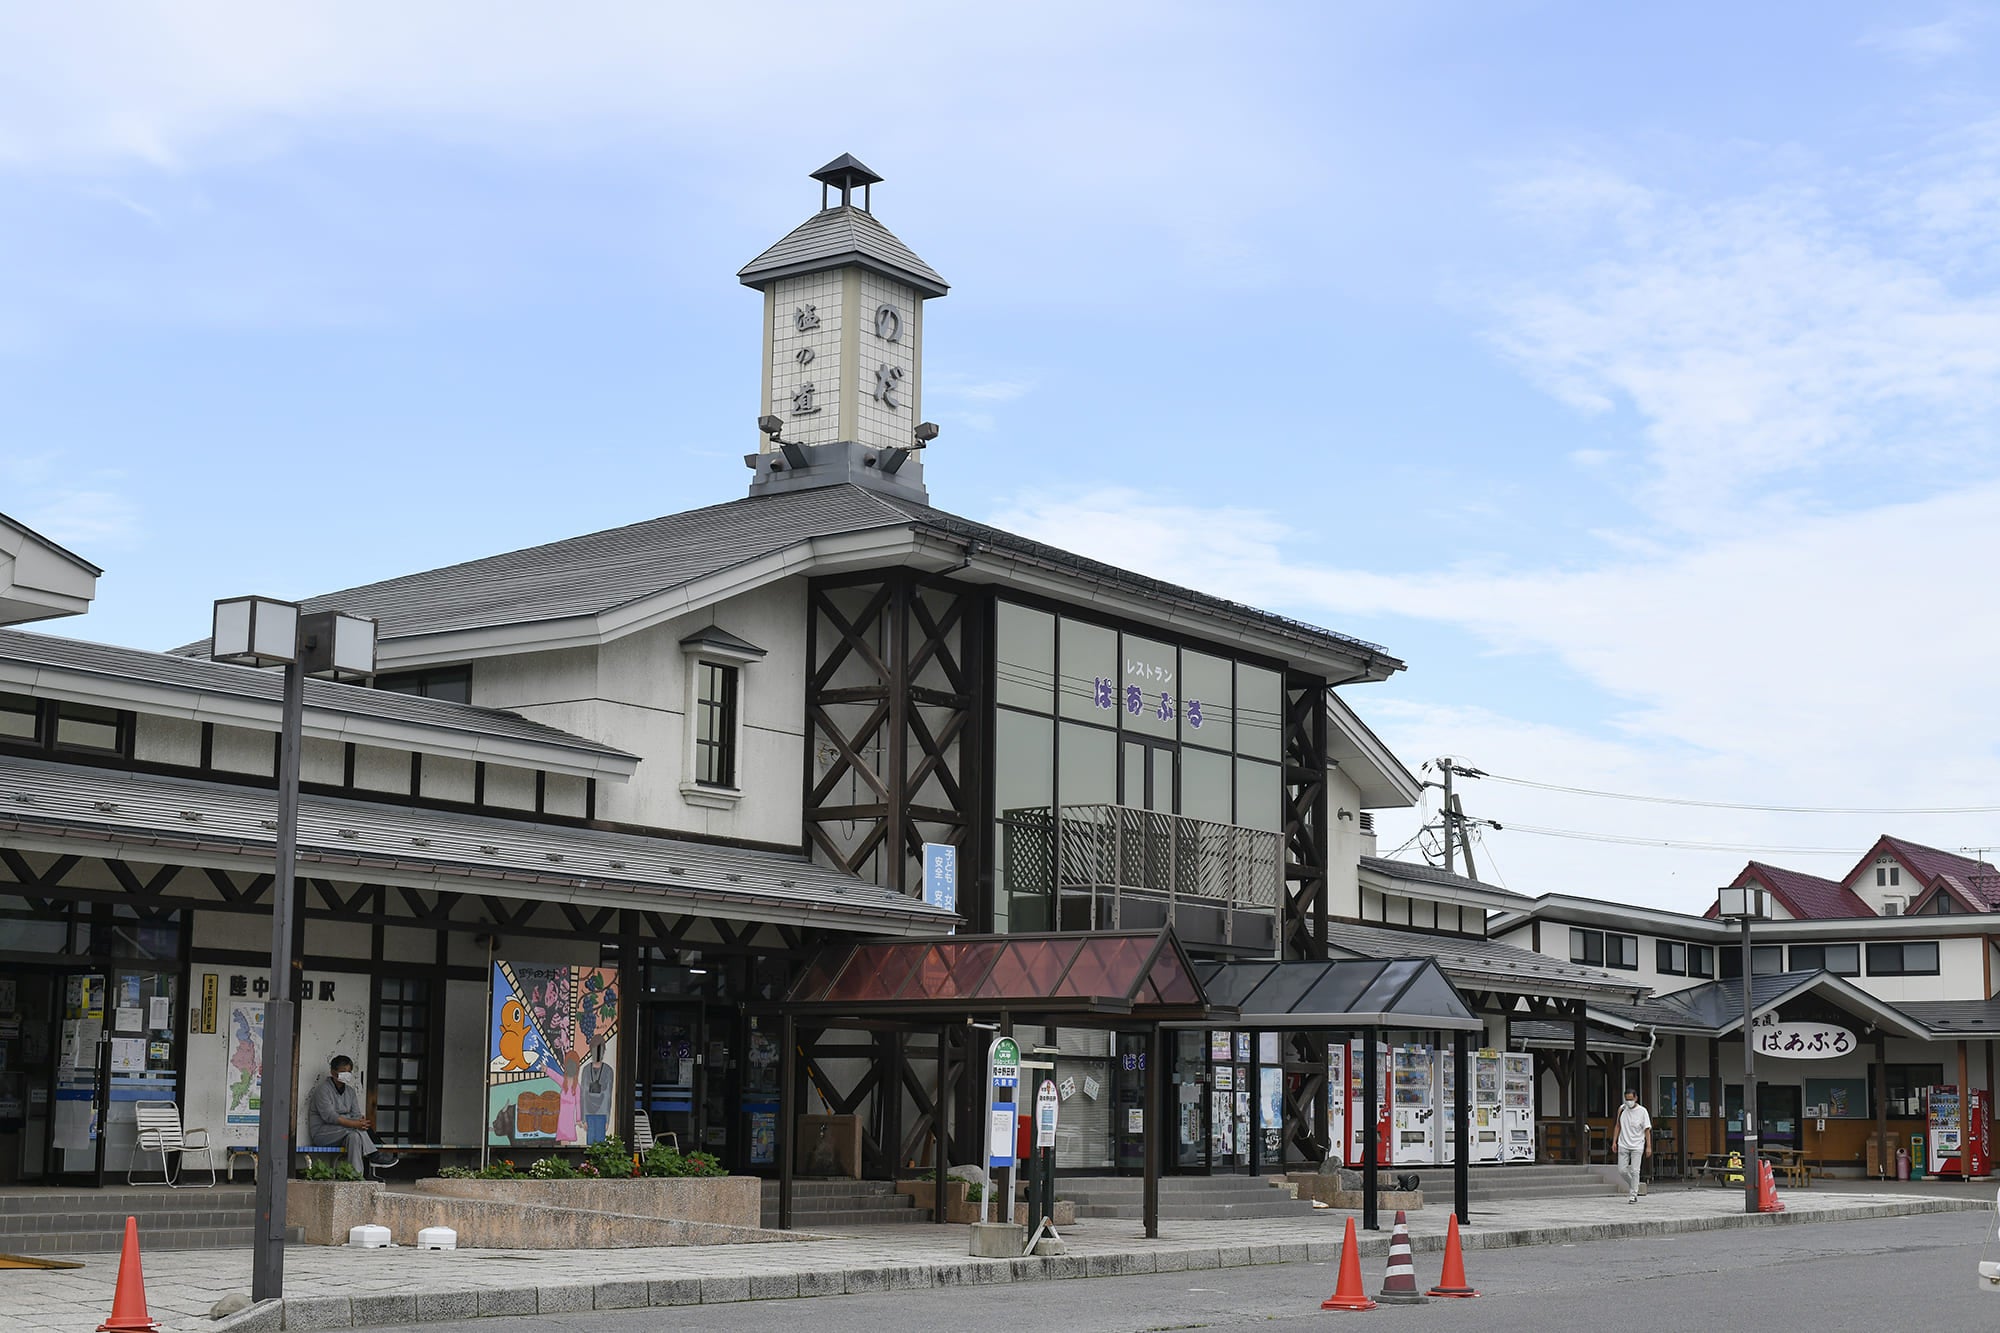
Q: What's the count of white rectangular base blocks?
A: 2